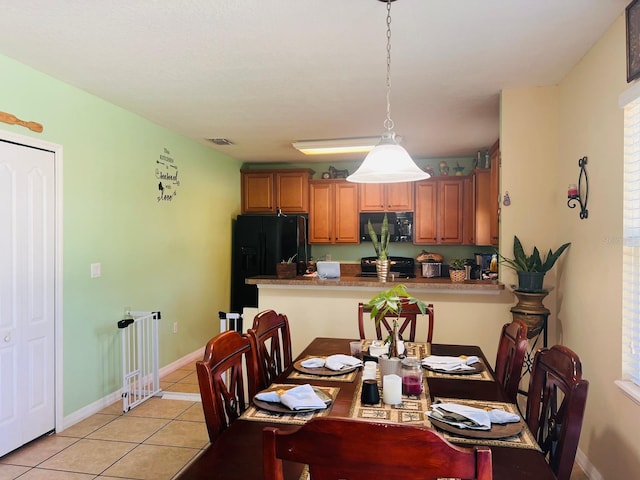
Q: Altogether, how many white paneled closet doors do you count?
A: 1